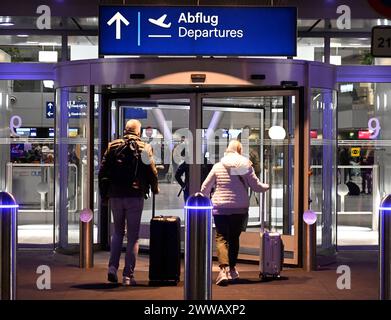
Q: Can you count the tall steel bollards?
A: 3